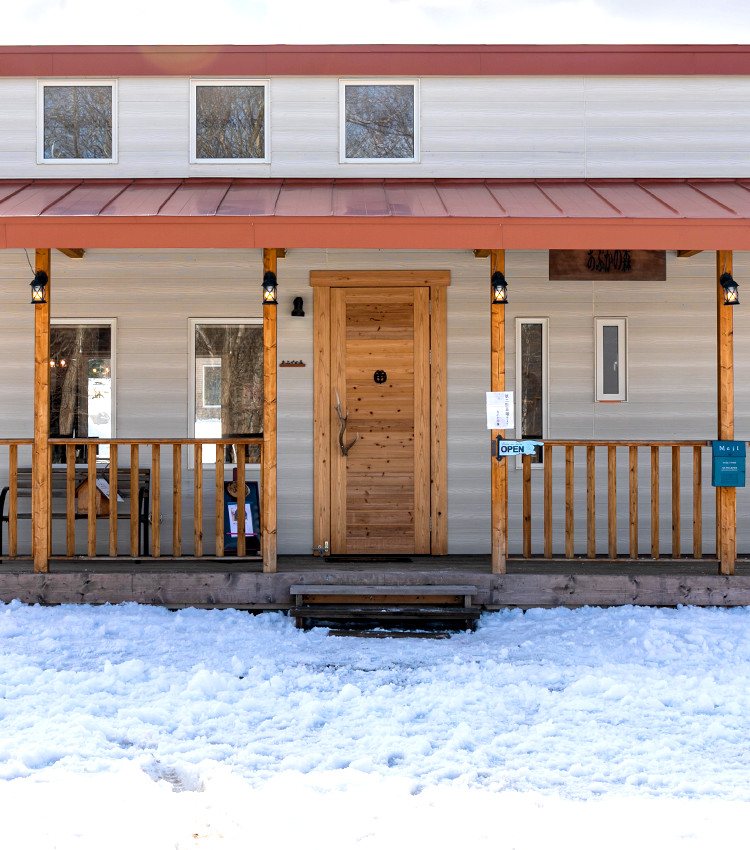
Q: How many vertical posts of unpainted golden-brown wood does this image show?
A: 4